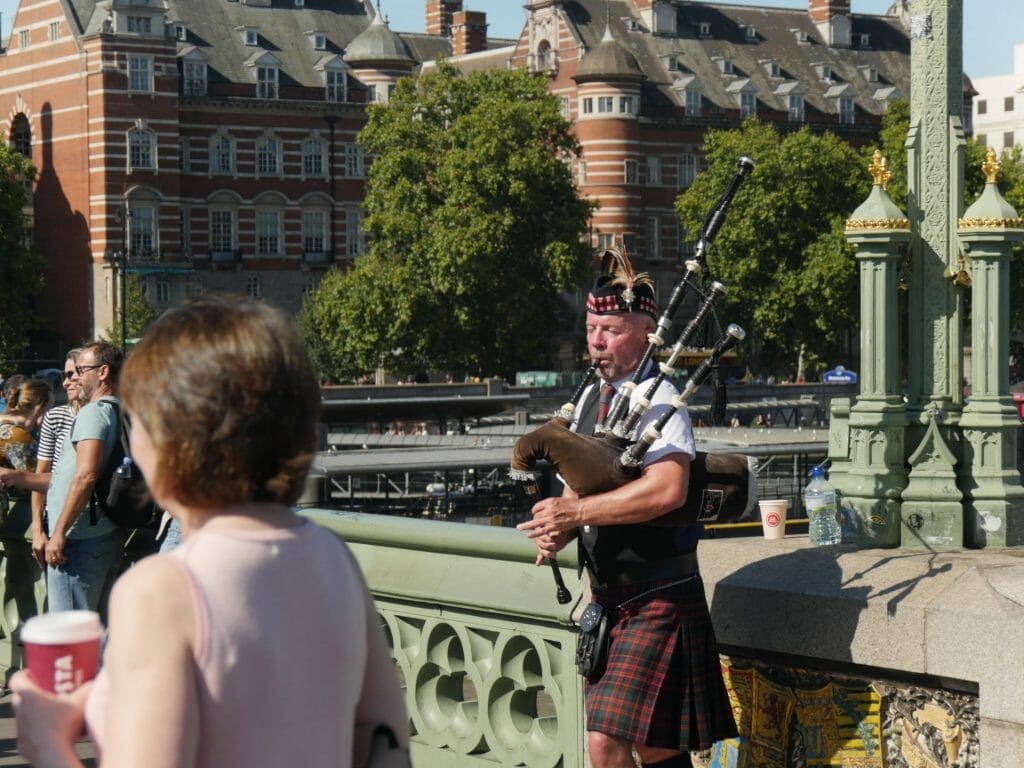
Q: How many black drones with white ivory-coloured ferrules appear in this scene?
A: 3